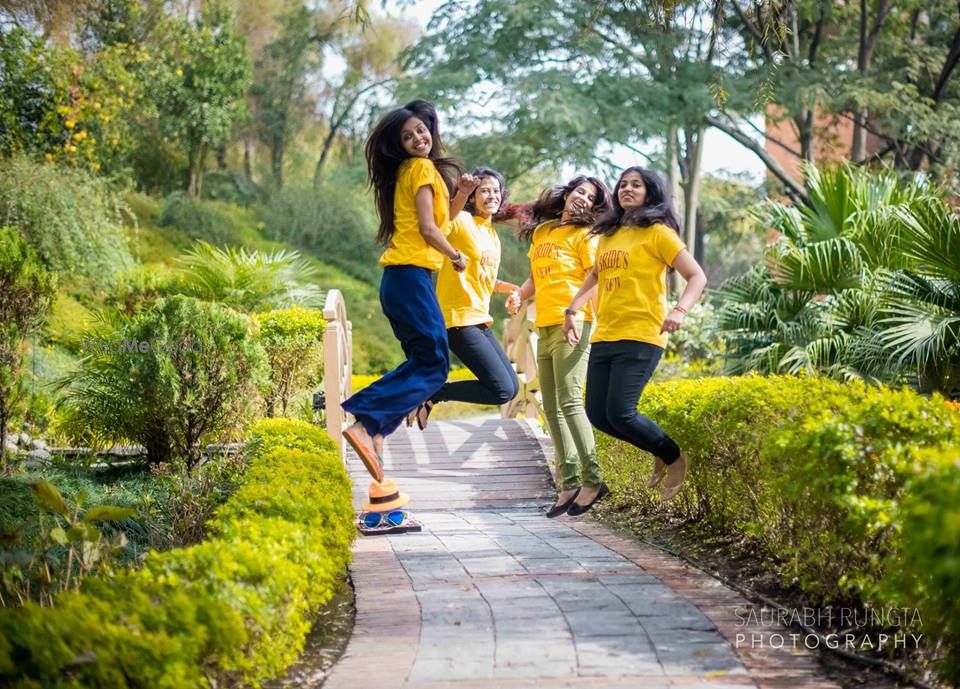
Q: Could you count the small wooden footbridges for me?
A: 1